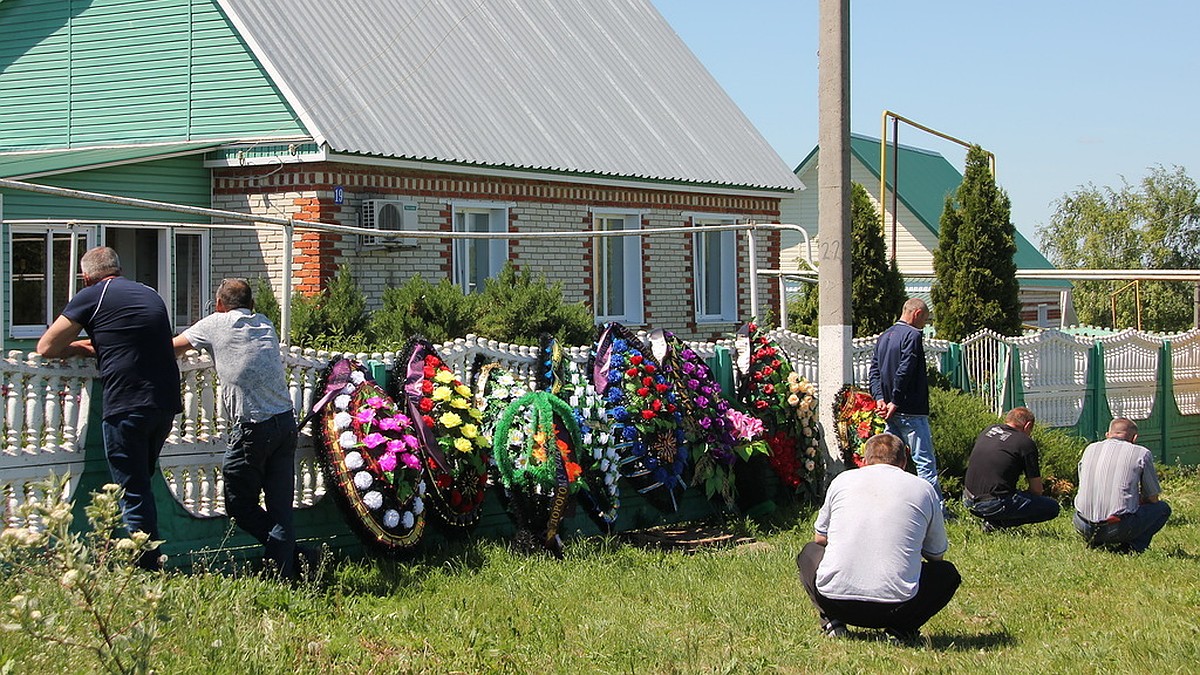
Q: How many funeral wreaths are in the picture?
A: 9